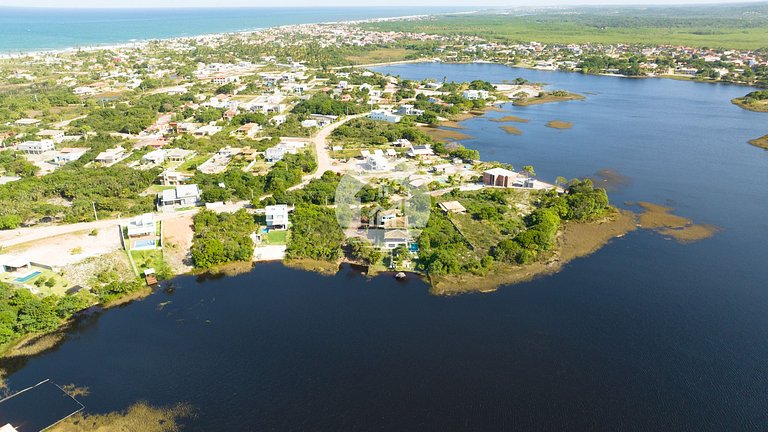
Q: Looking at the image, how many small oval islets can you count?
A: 3